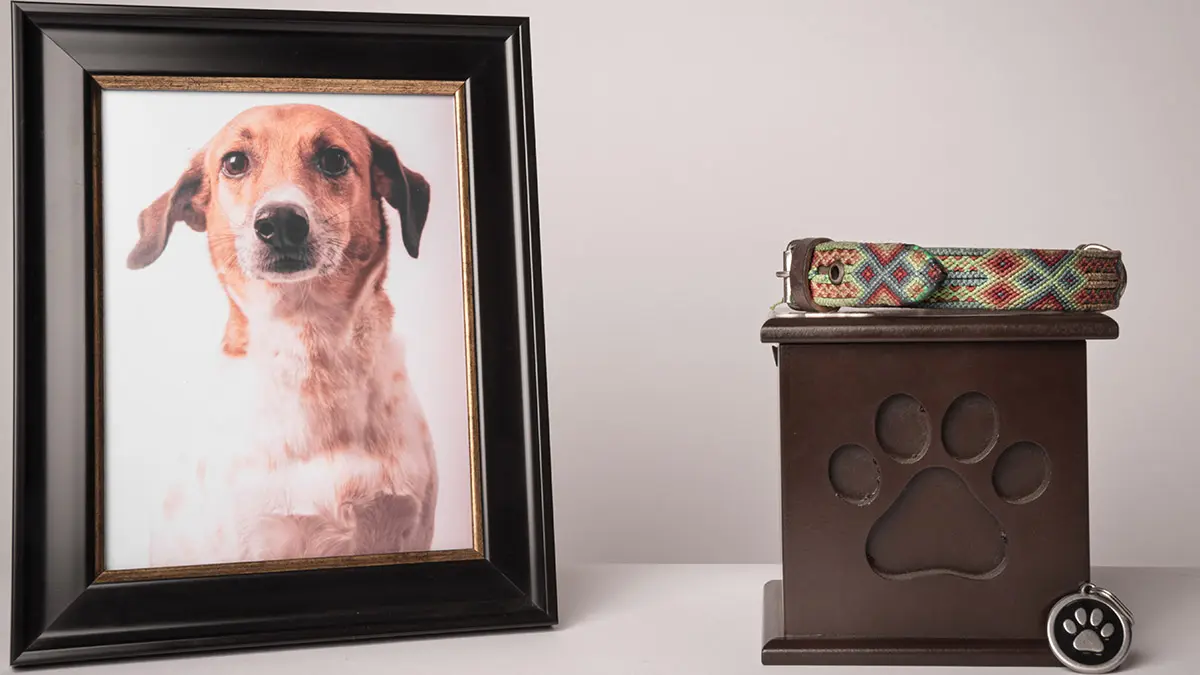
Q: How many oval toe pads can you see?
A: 8